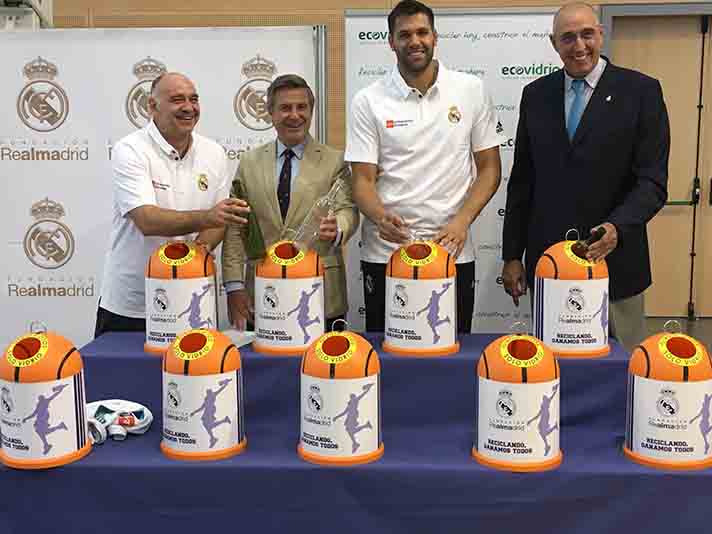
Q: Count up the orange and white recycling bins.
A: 9